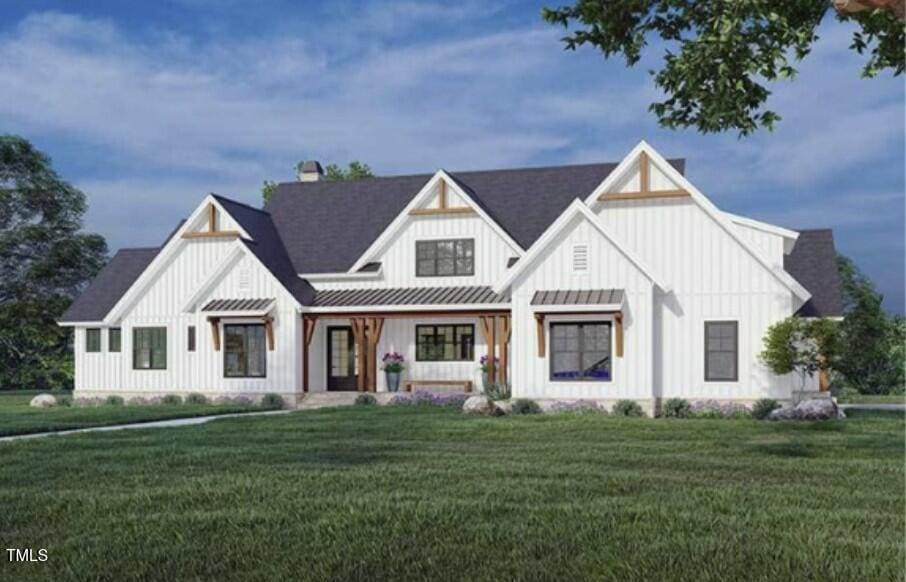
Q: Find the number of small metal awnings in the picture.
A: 2